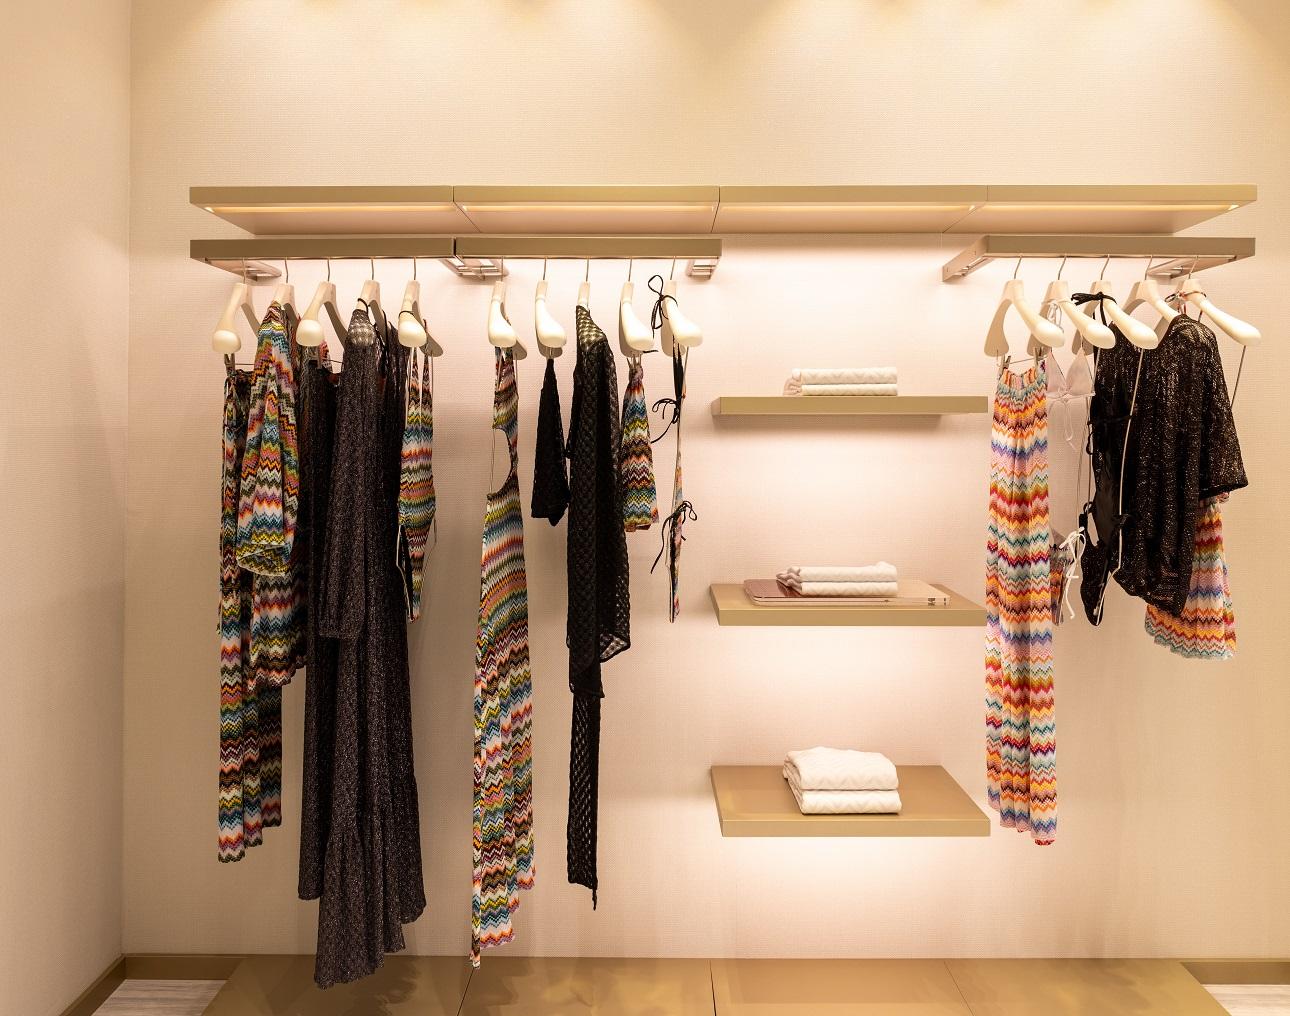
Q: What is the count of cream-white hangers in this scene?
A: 15